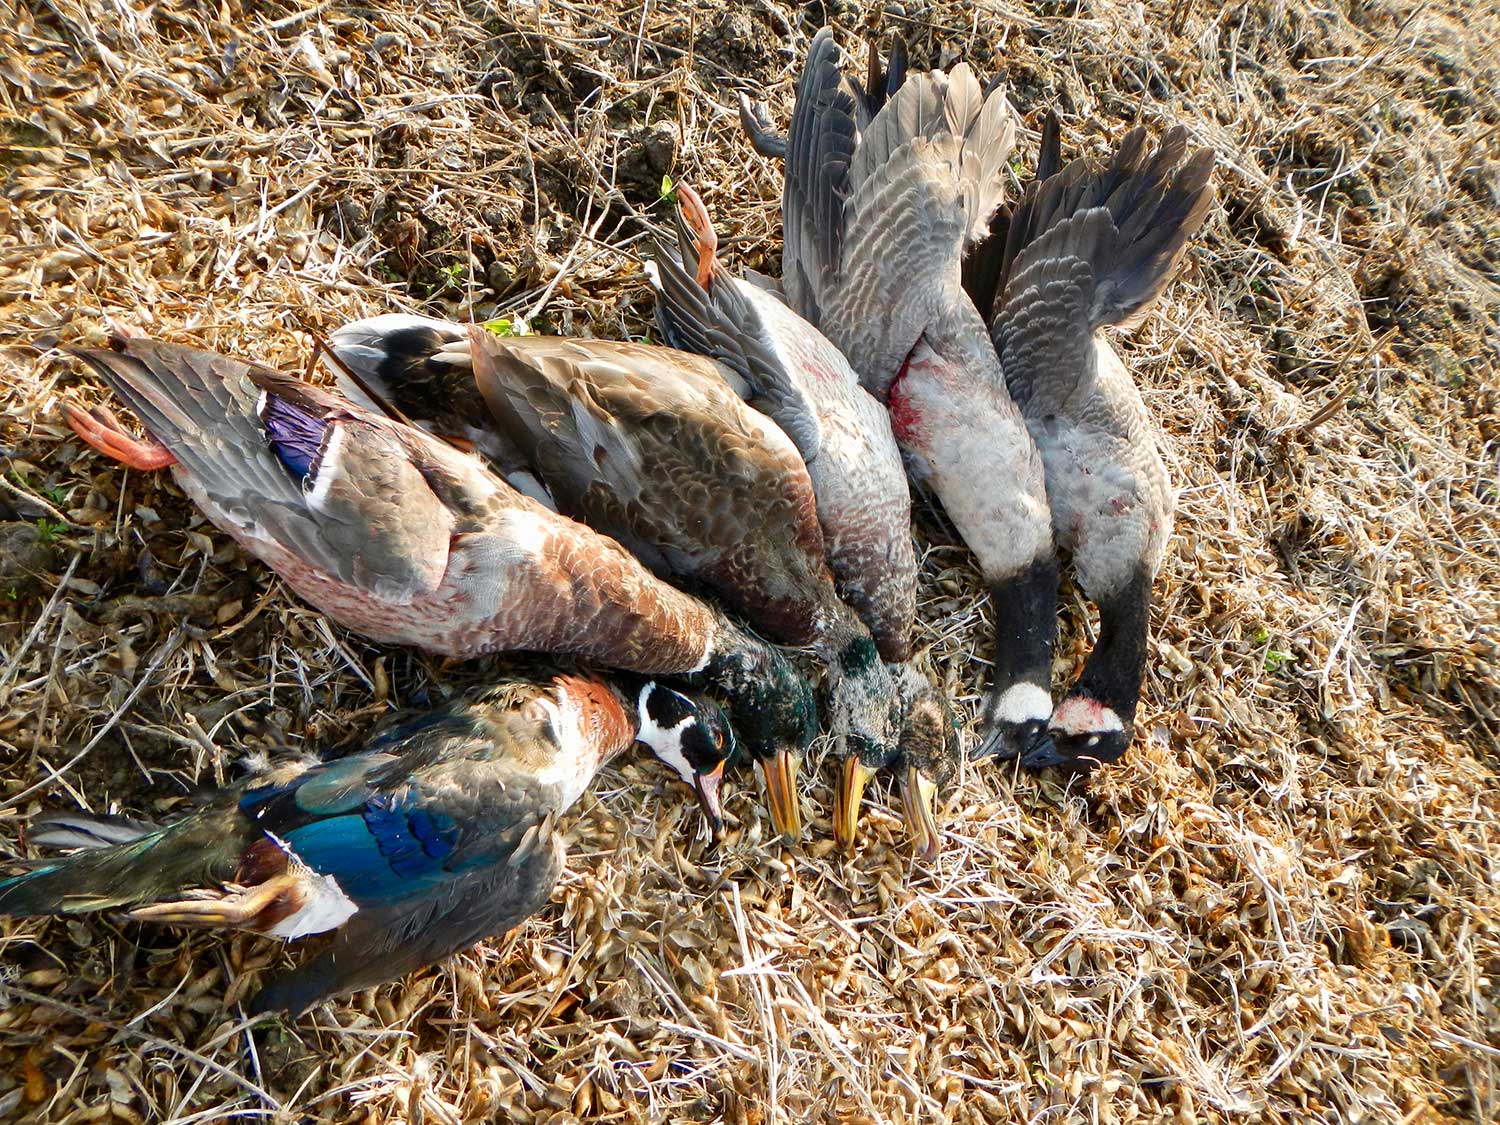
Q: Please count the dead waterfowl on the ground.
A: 6